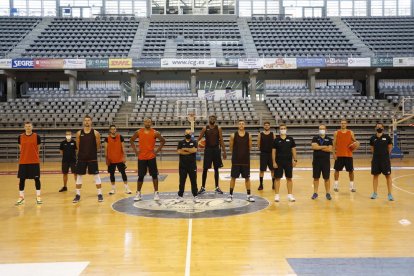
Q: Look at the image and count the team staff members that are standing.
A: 5